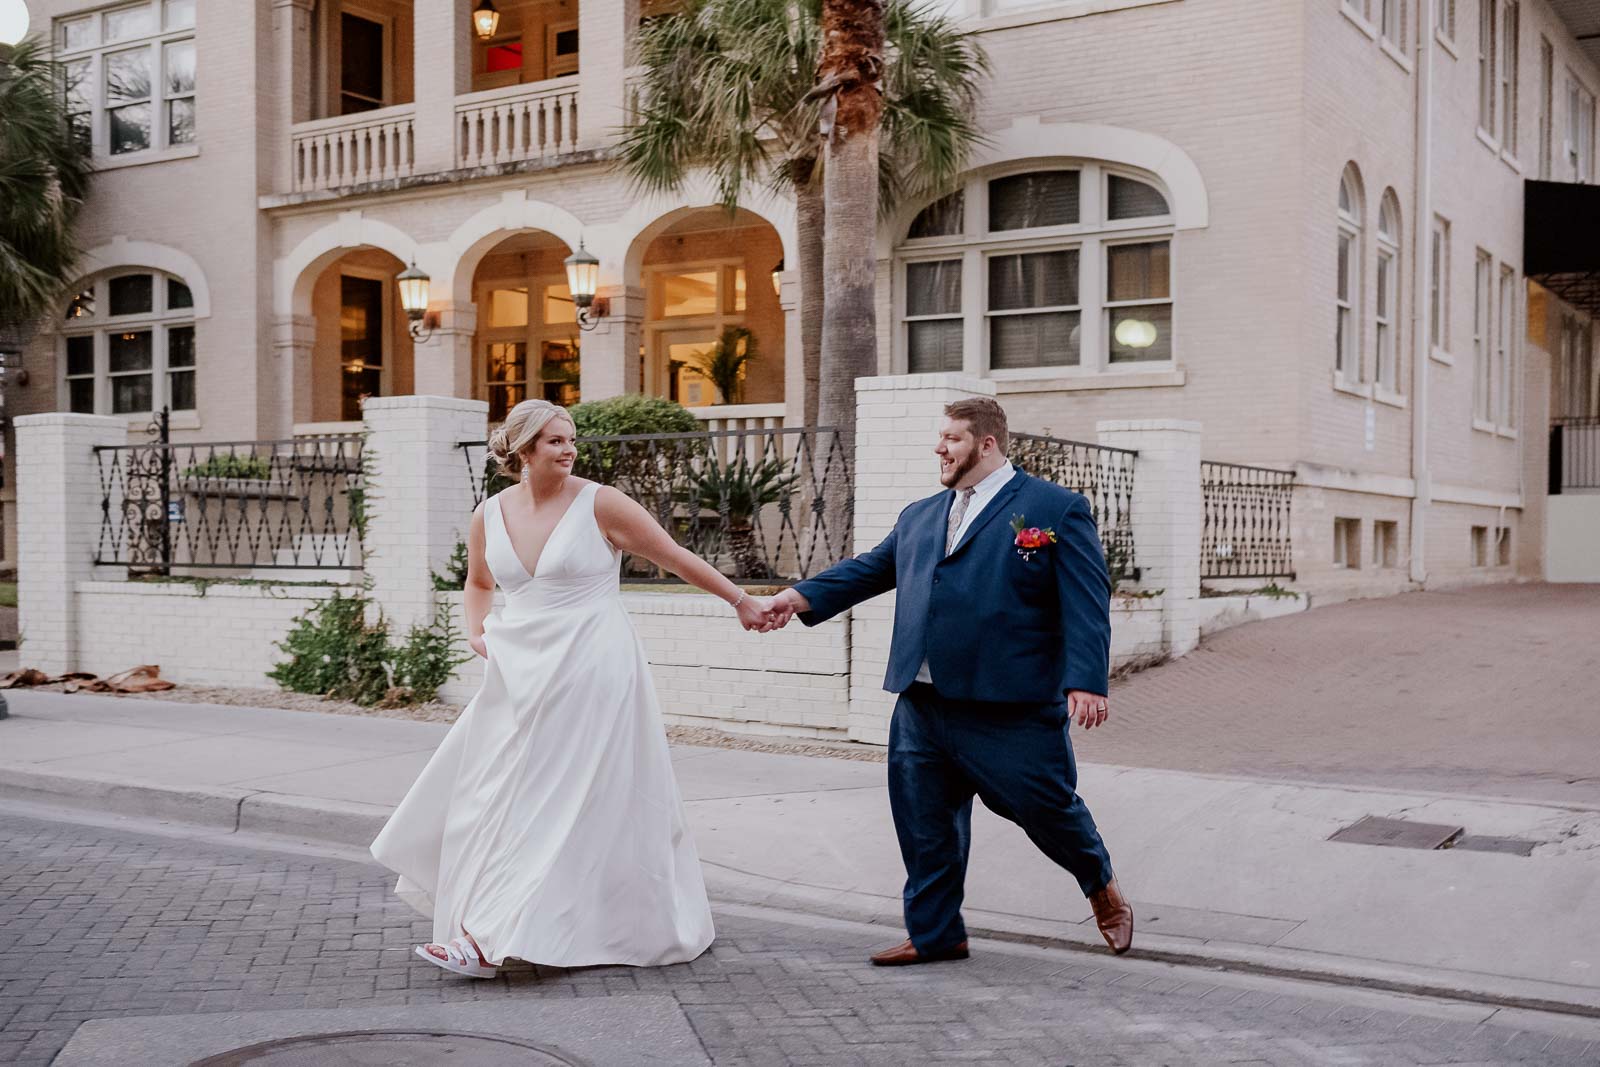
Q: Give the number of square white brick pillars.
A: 4